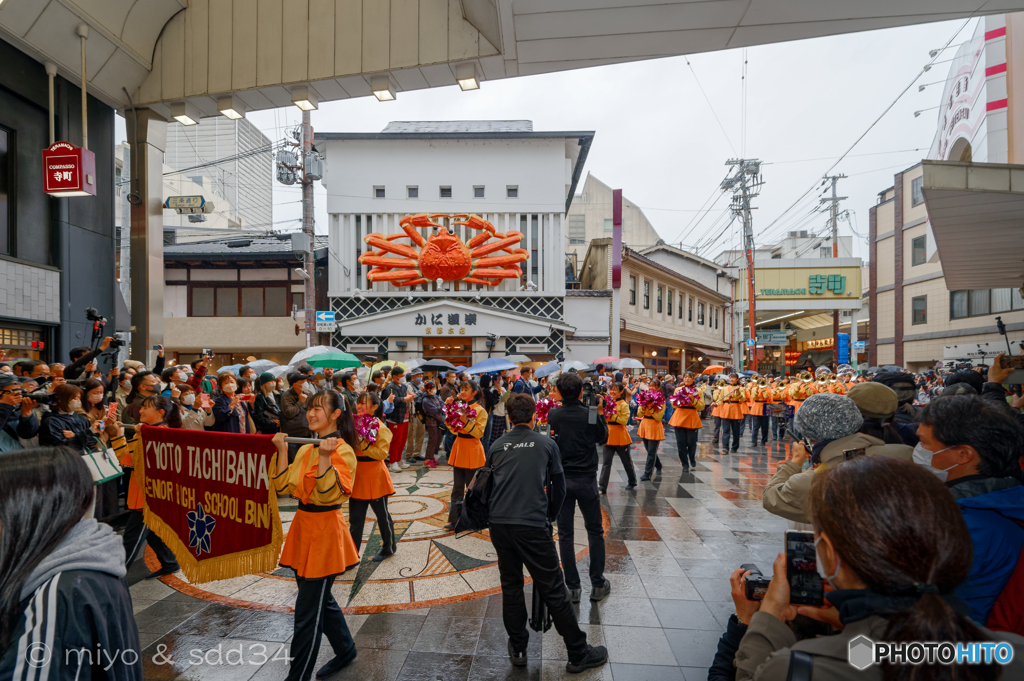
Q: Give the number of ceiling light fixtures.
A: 5